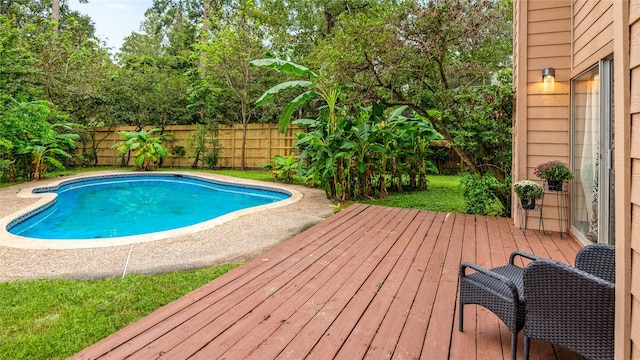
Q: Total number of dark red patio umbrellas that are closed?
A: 0